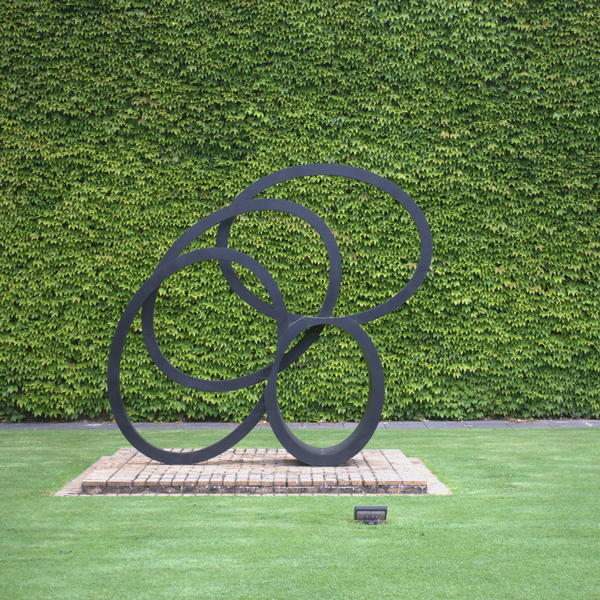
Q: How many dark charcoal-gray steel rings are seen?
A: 4